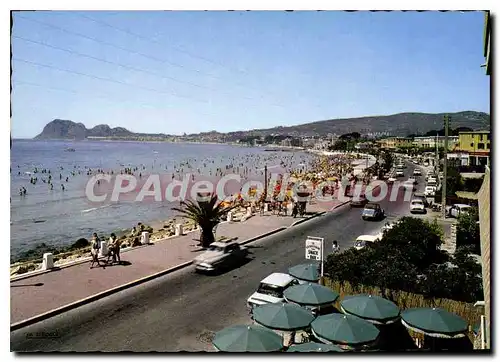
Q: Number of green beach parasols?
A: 8